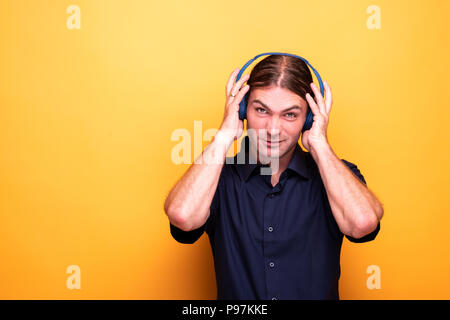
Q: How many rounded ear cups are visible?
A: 2